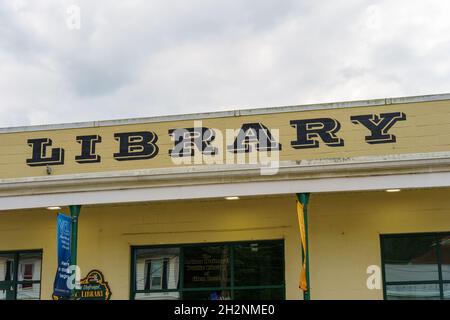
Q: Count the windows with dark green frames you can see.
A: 3